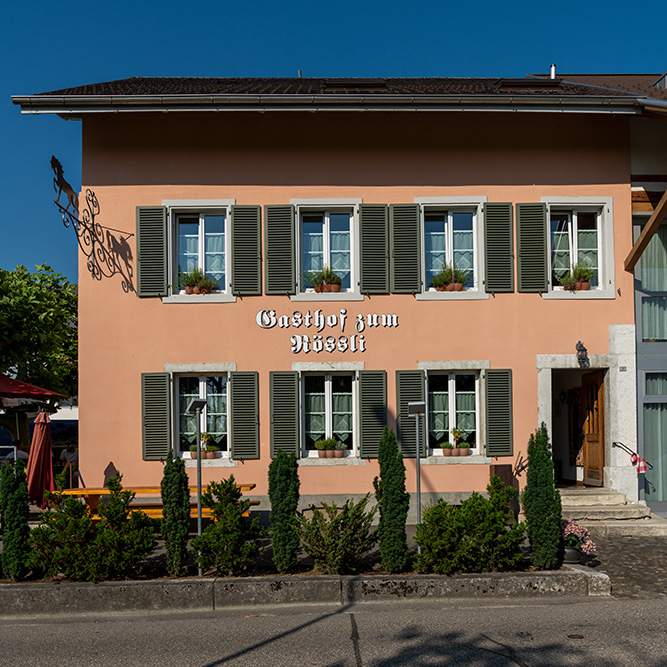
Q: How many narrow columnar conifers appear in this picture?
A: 5